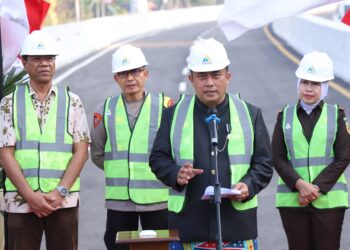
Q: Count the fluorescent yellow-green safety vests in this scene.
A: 4